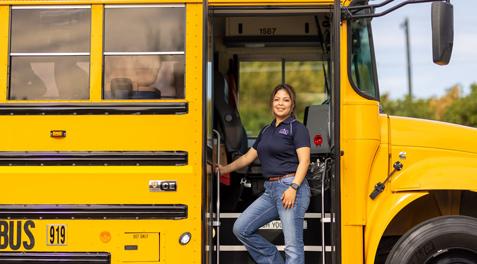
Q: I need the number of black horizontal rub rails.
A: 4